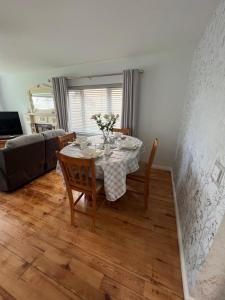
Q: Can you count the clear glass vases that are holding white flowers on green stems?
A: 1